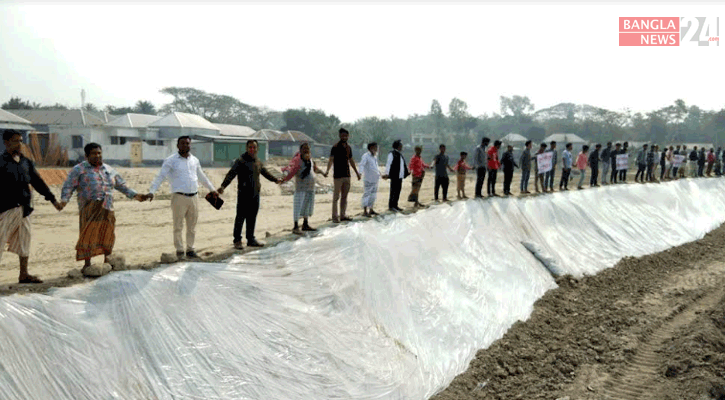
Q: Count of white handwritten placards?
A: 3